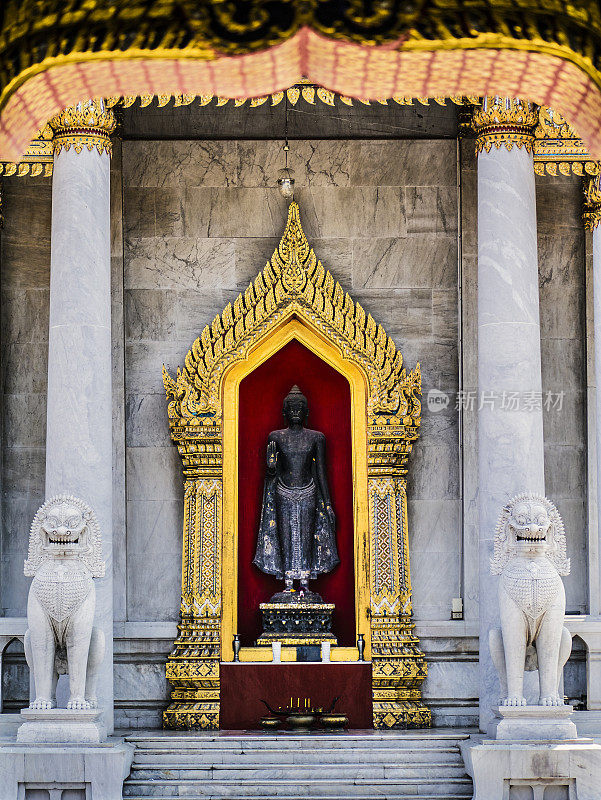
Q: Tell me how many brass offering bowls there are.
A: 3